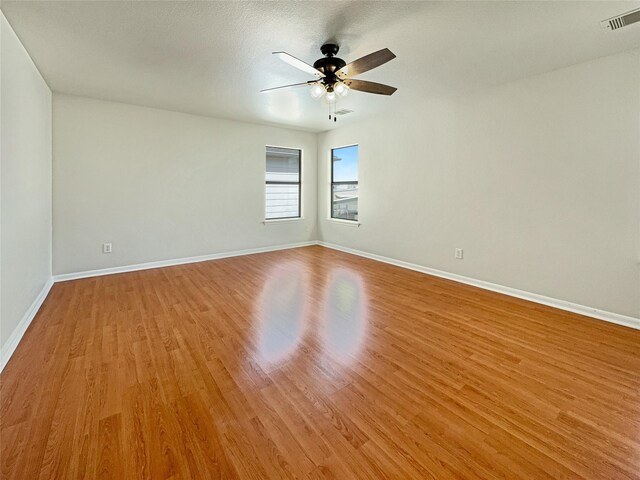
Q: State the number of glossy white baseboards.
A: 3